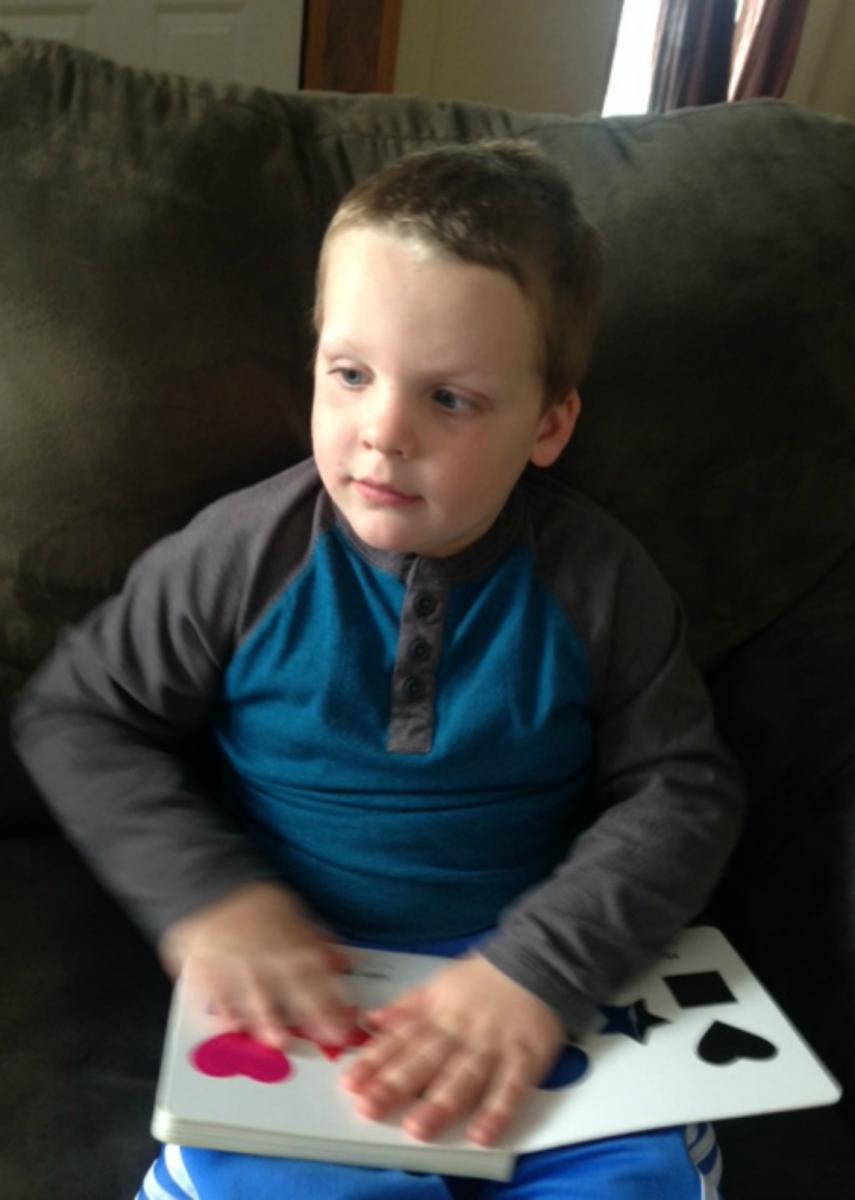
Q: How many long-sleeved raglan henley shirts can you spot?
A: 1